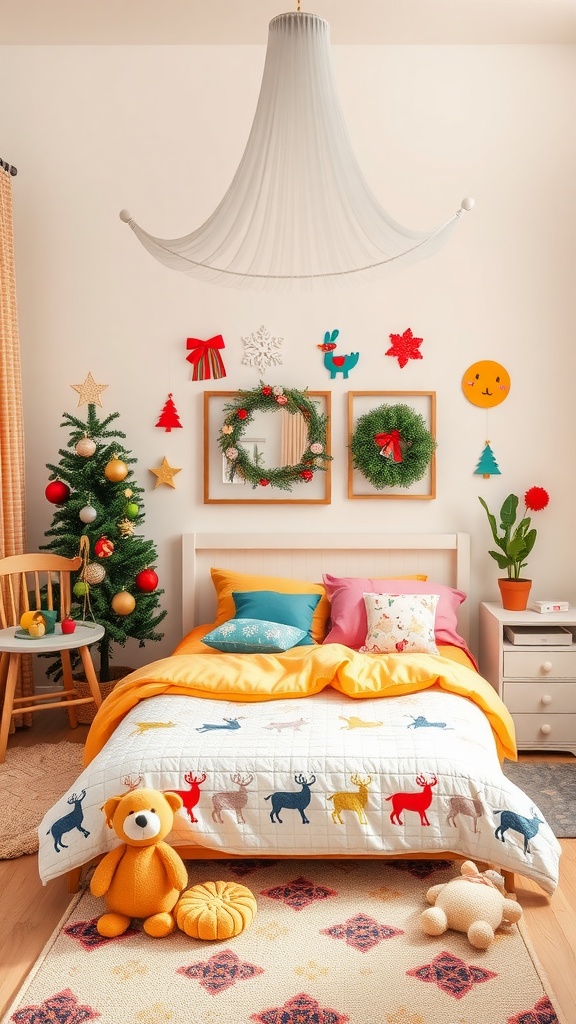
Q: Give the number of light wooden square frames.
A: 2